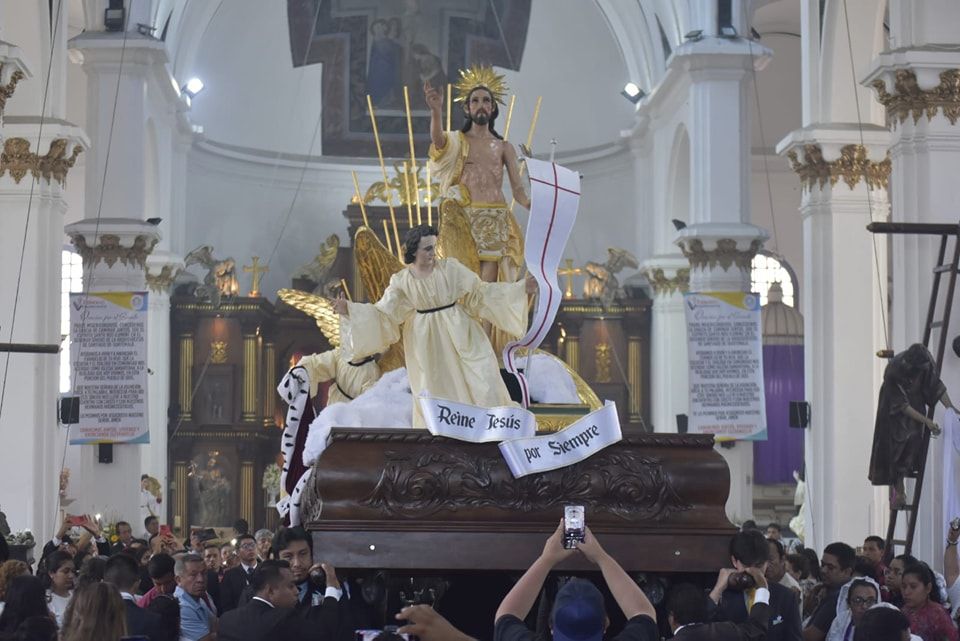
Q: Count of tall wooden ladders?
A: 1